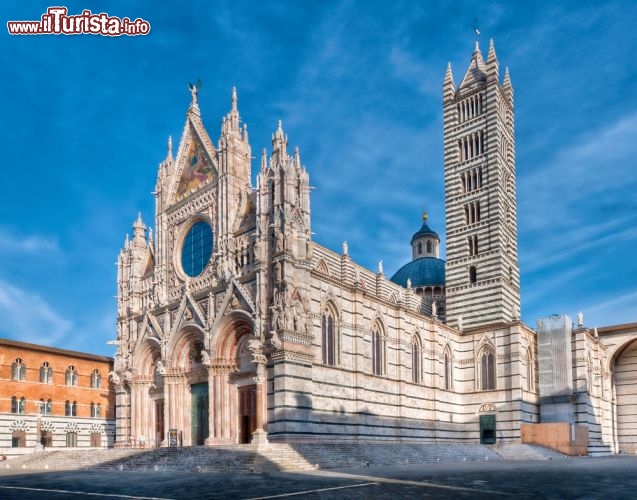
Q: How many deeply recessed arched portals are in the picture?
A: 3